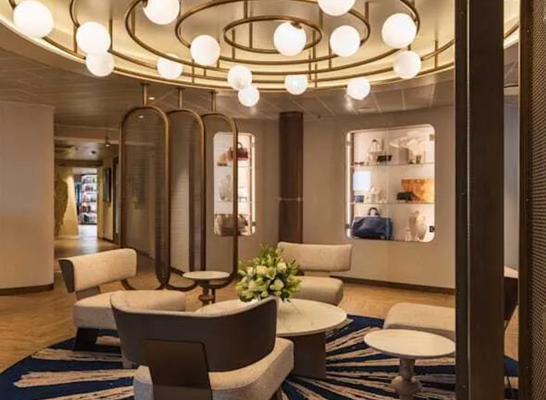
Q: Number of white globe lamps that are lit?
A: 15